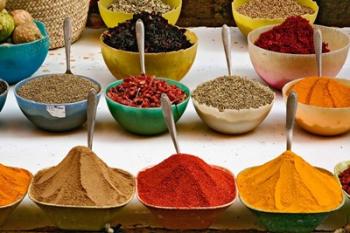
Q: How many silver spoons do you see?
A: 7